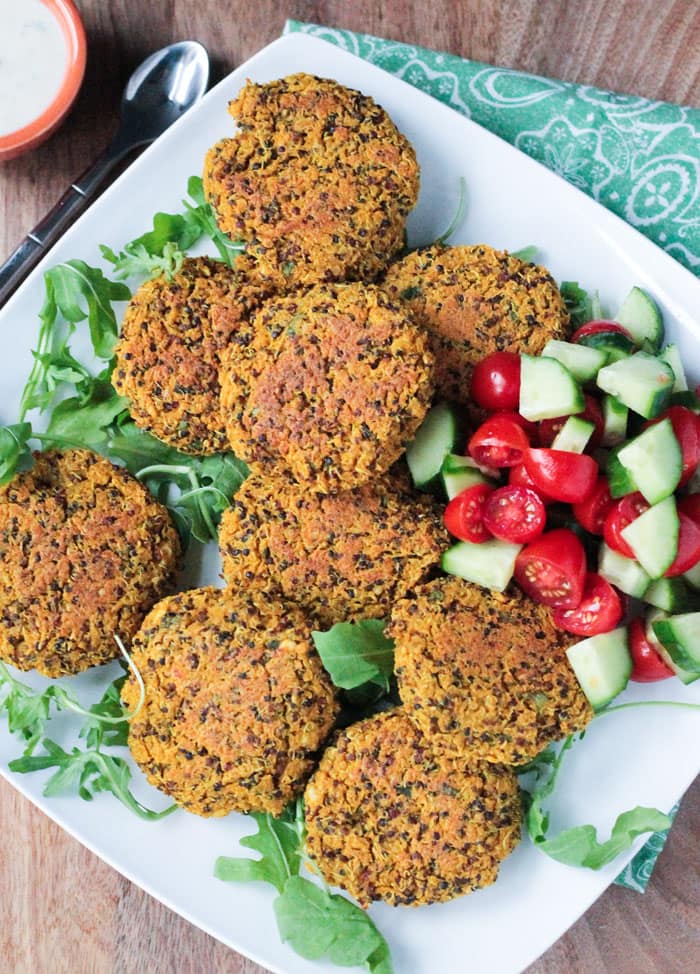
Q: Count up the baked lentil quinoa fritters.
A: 9